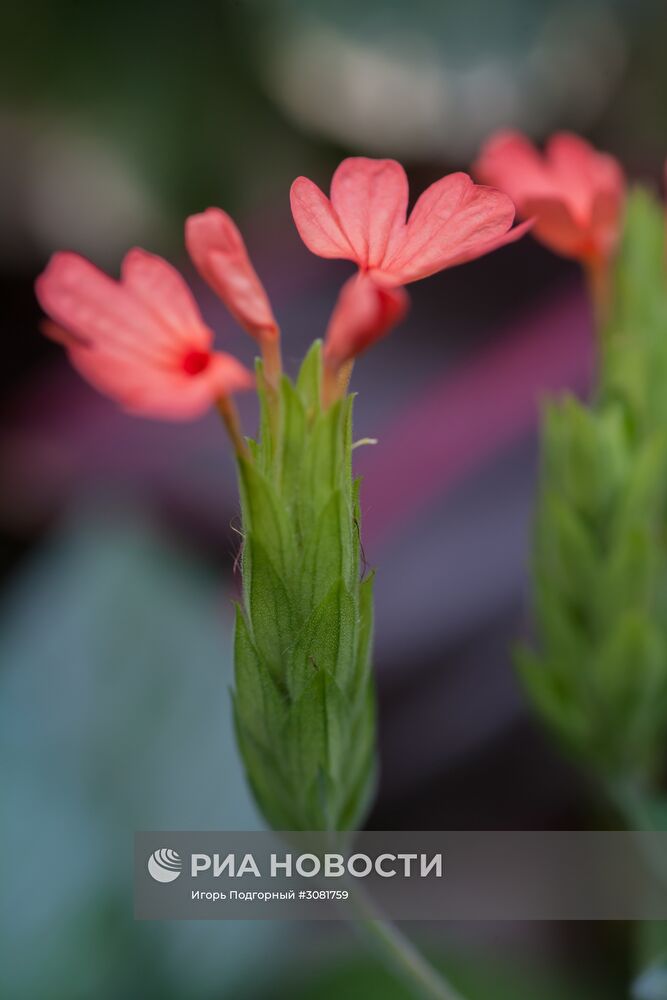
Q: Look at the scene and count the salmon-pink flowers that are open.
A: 3